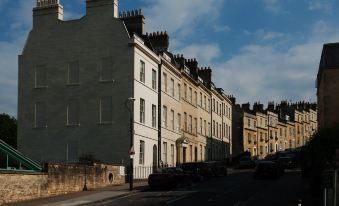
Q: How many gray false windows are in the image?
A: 7